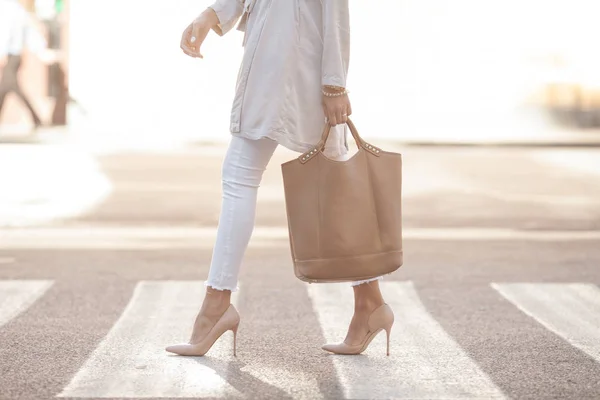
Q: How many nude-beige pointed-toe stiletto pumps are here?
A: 2